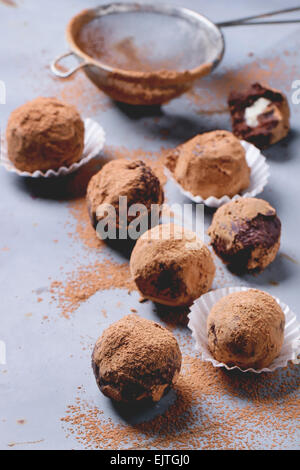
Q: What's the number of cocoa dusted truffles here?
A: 8